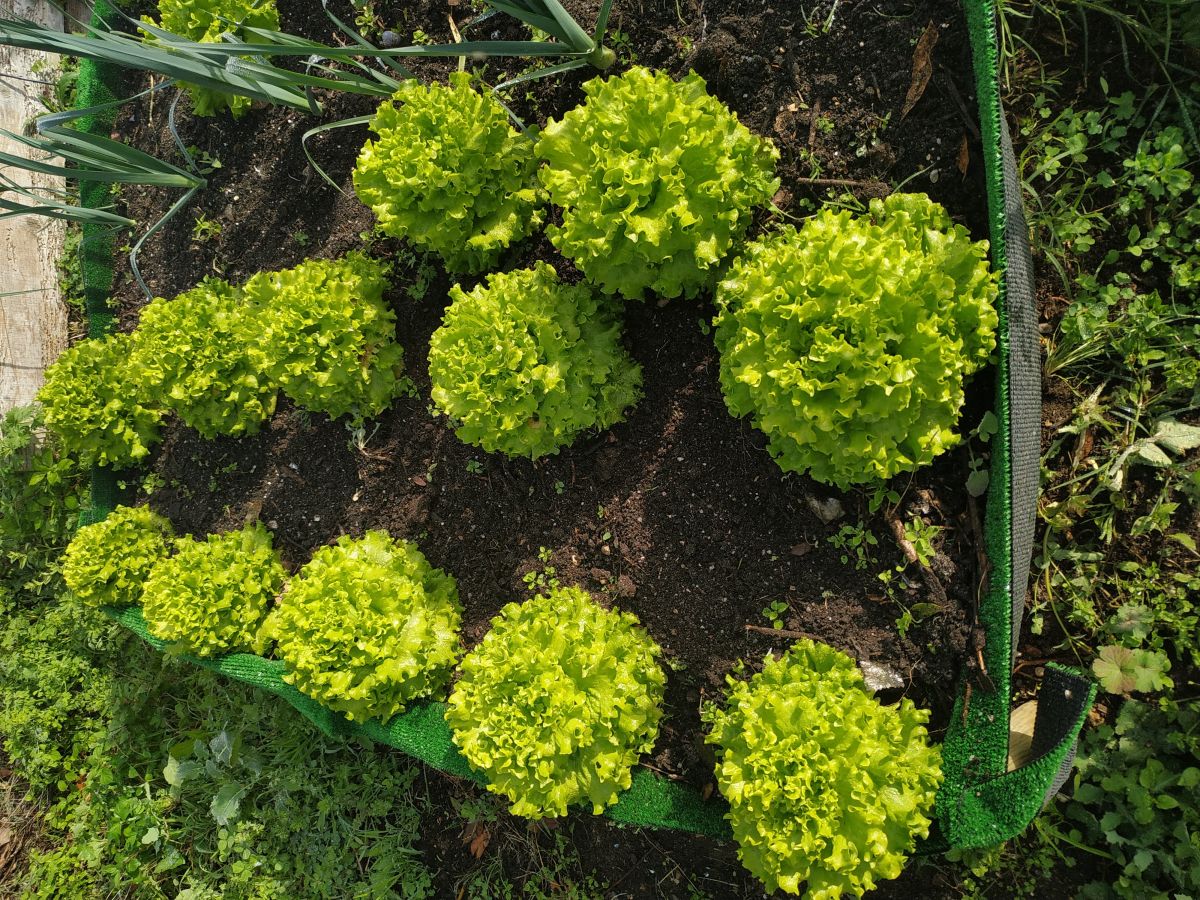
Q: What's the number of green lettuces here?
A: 13